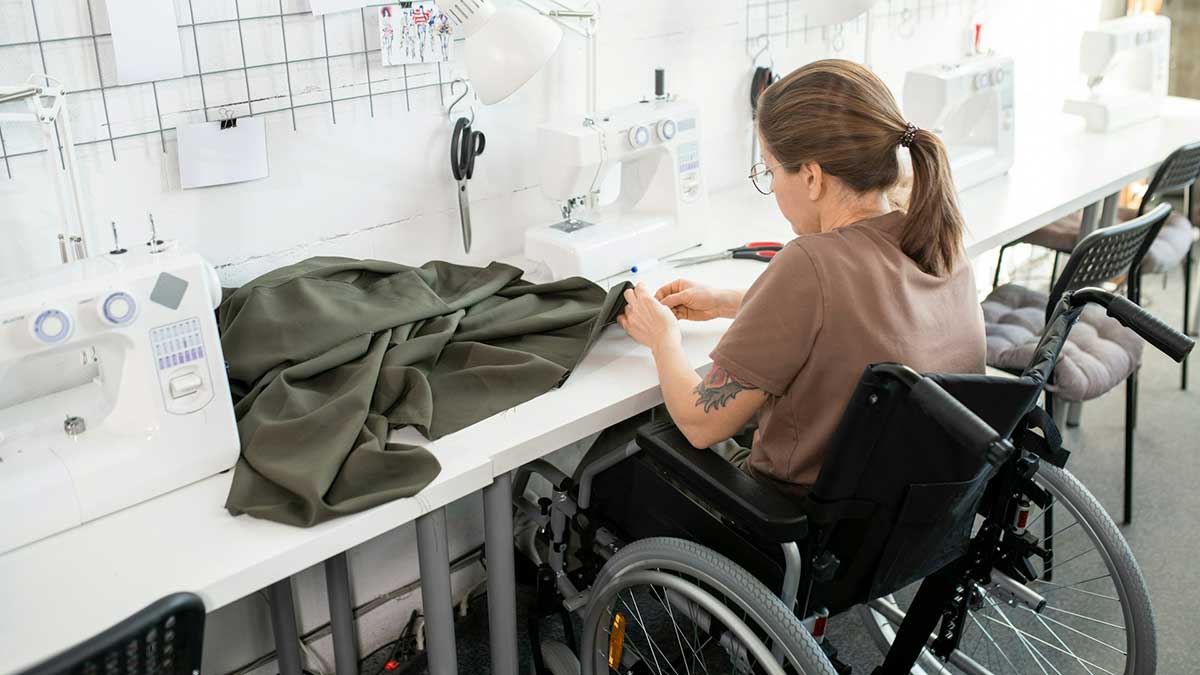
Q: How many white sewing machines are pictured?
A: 4